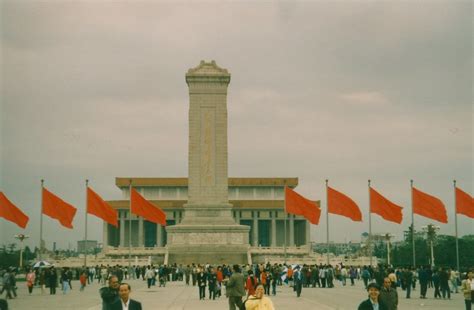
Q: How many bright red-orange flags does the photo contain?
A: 9